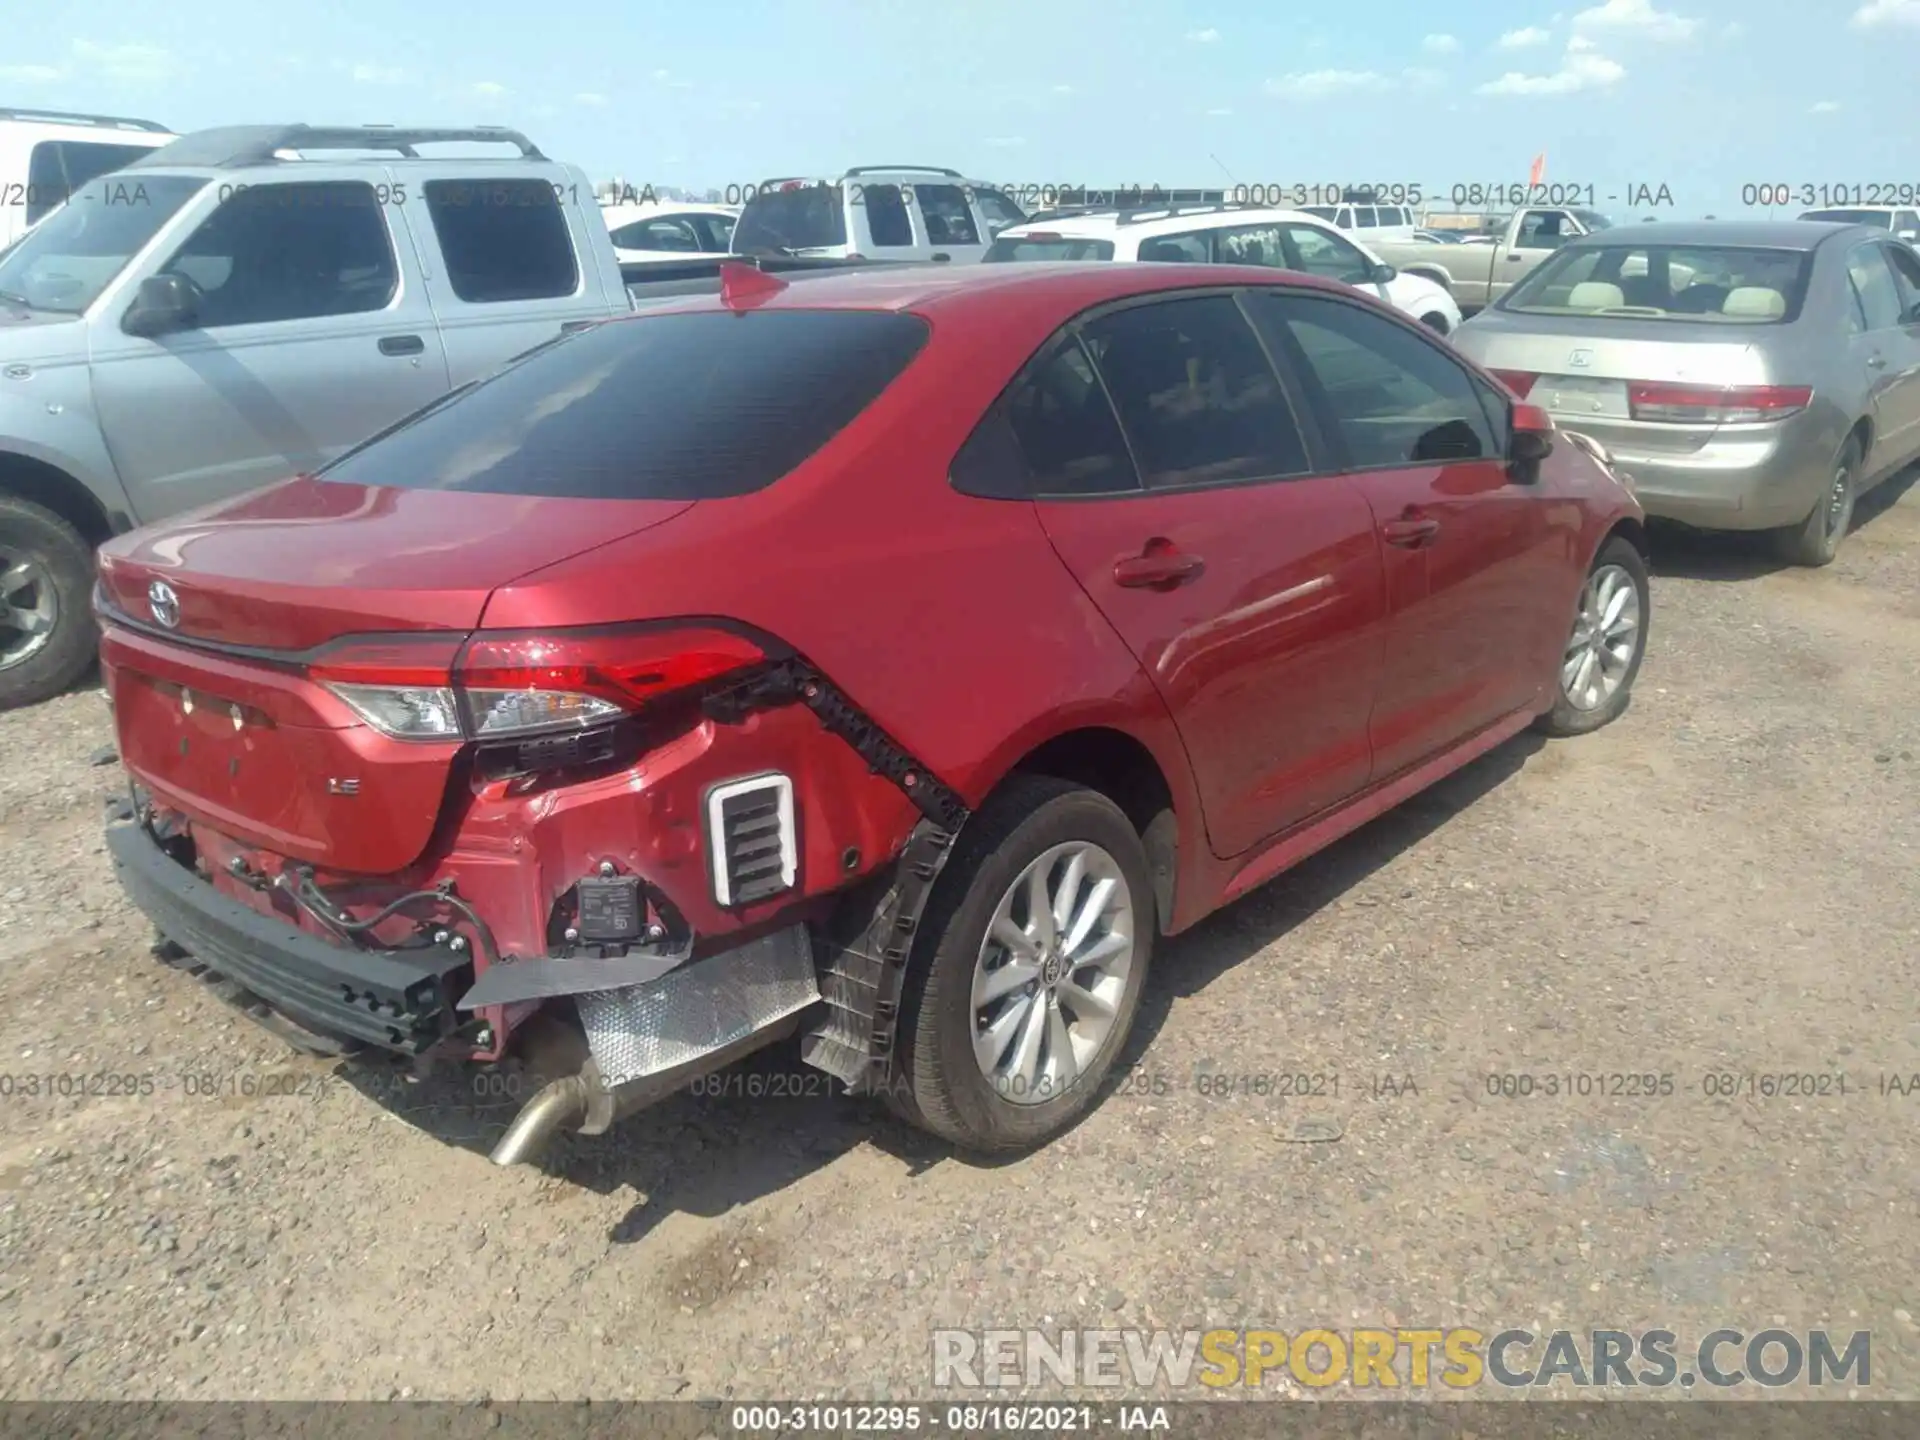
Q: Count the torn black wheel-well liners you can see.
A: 1